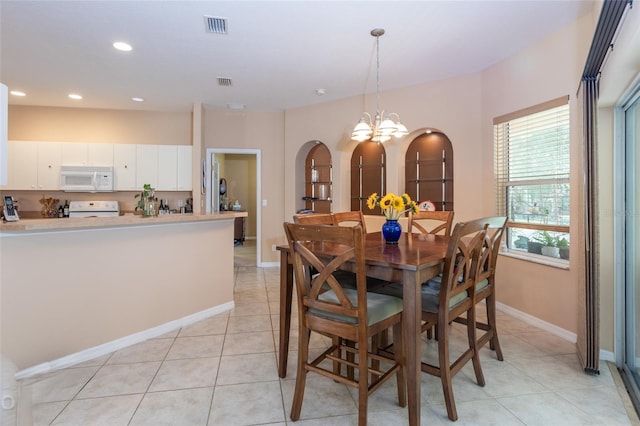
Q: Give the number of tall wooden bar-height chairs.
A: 6